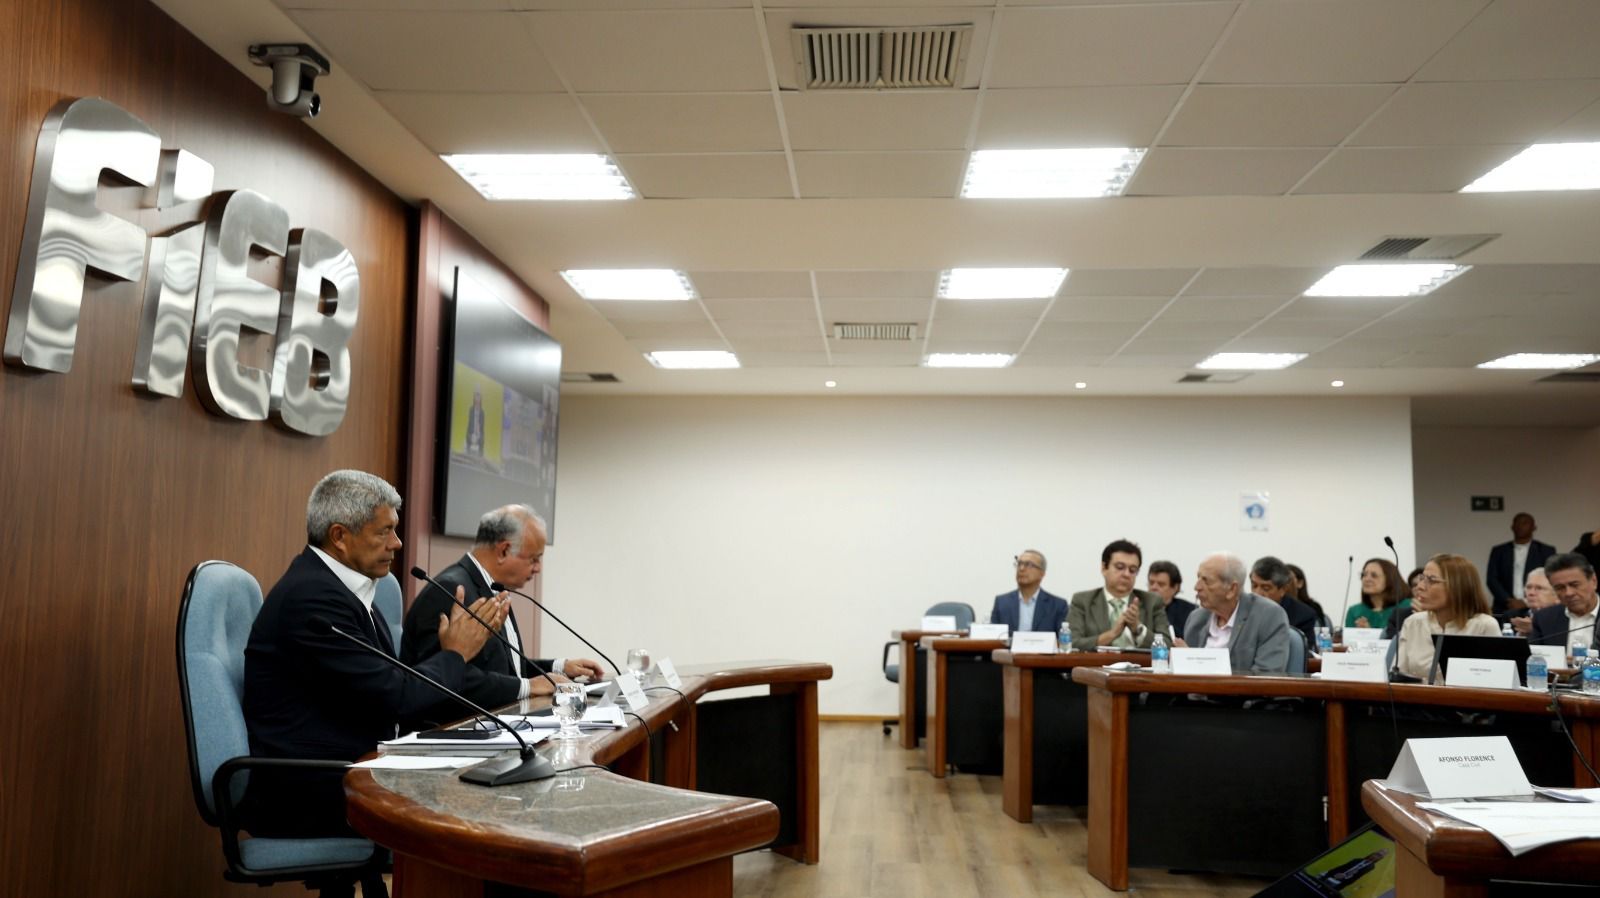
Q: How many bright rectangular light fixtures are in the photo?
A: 10